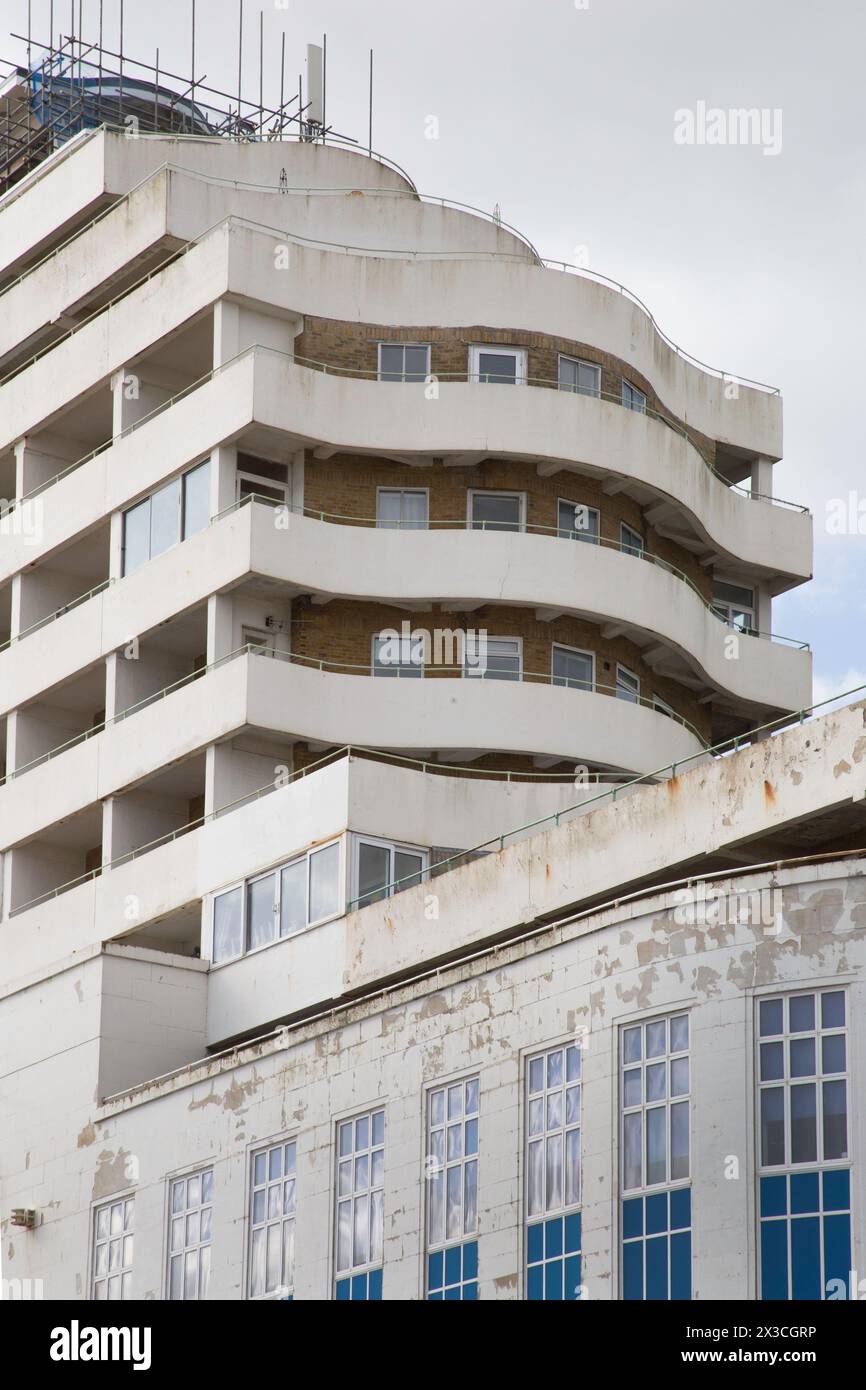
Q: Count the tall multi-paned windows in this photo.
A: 8